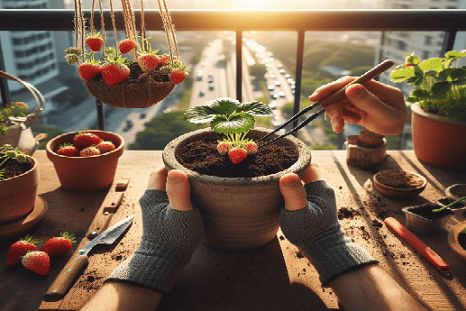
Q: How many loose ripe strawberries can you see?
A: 3